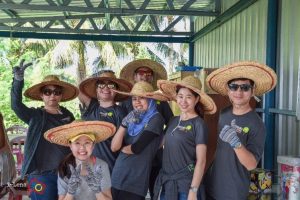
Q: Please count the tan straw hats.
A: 7